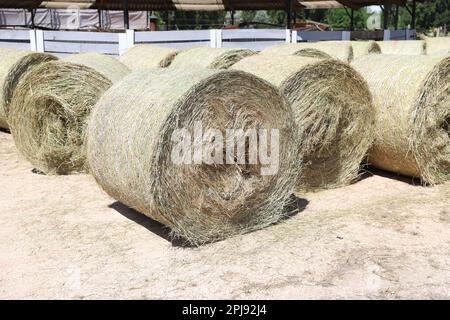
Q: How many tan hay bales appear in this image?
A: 12